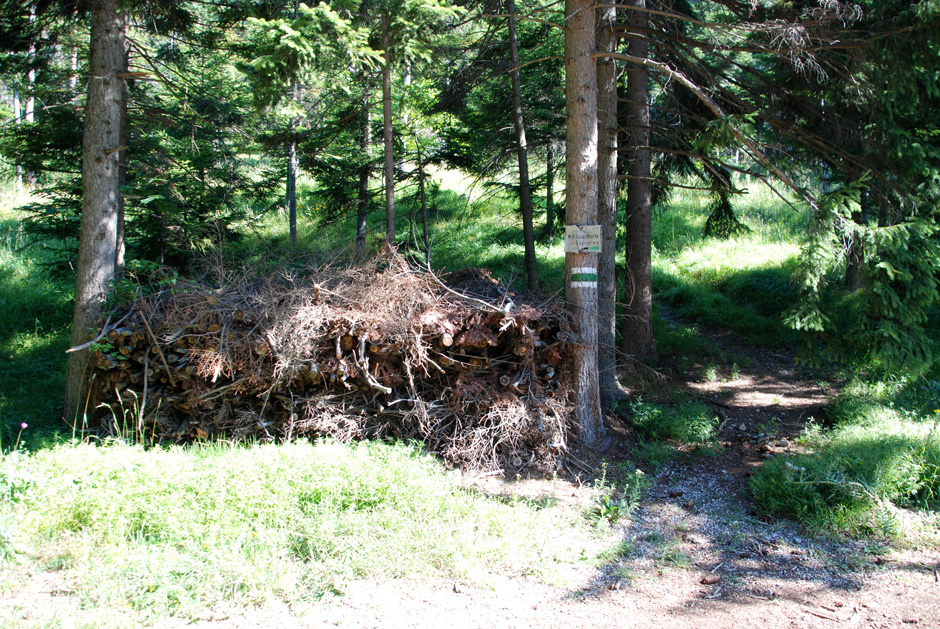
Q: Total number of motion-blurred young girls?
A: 0